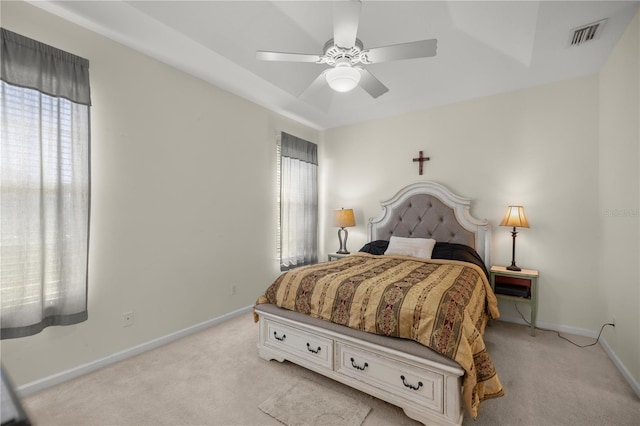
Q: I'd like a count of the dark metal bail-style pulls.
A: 4